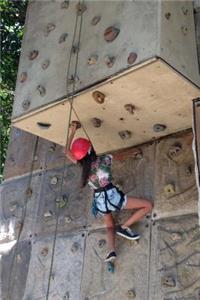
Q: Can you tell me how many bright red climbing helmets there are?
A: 1